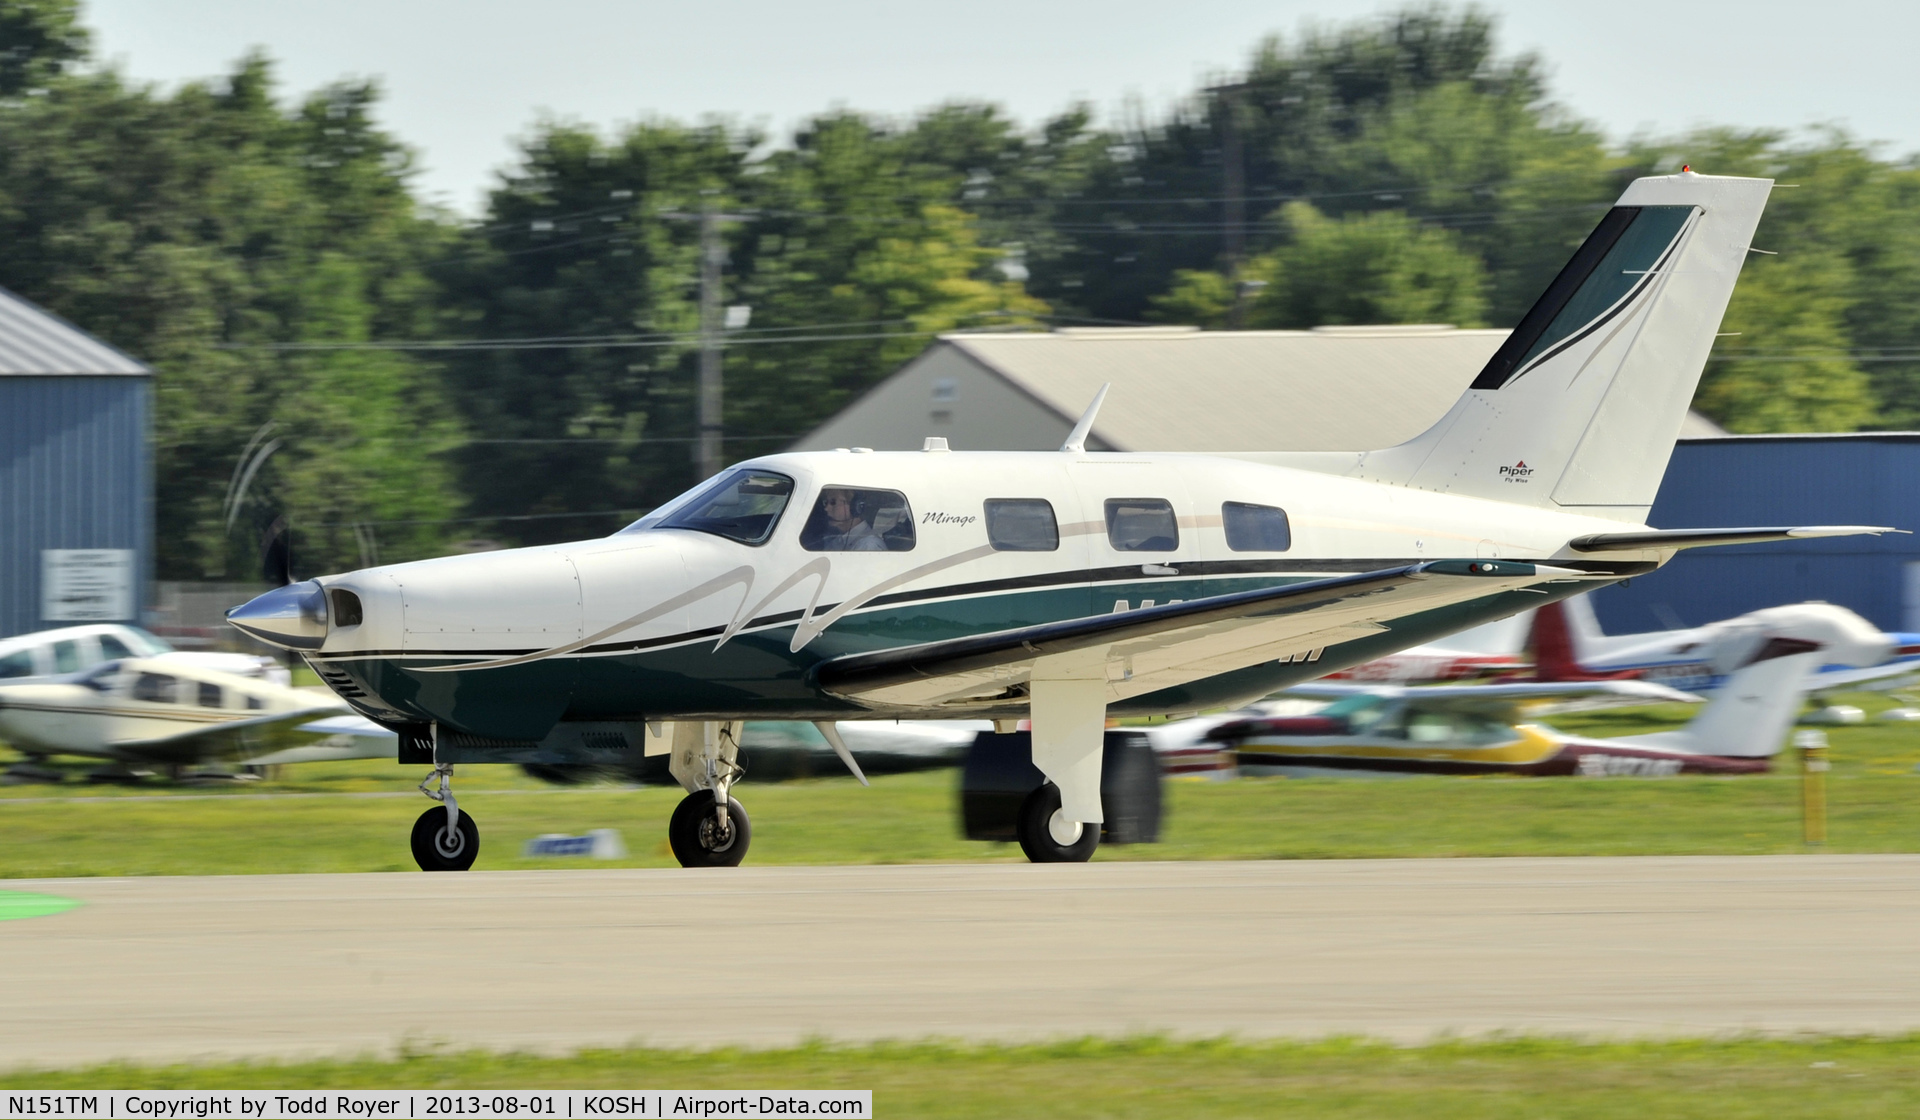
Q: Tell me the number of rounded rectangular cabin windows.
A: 3